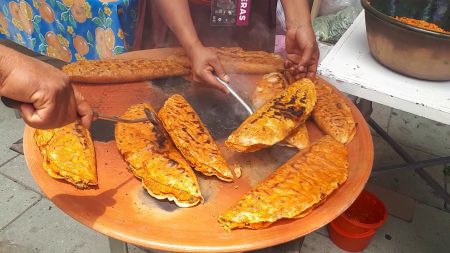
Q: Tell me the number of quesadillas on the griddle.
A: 9